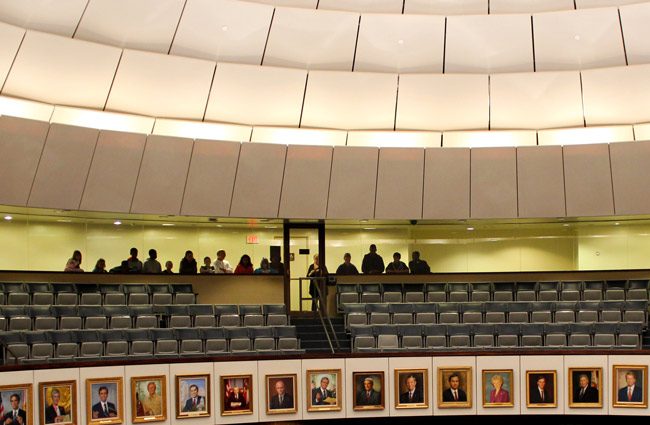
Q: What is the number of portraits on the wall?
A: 15